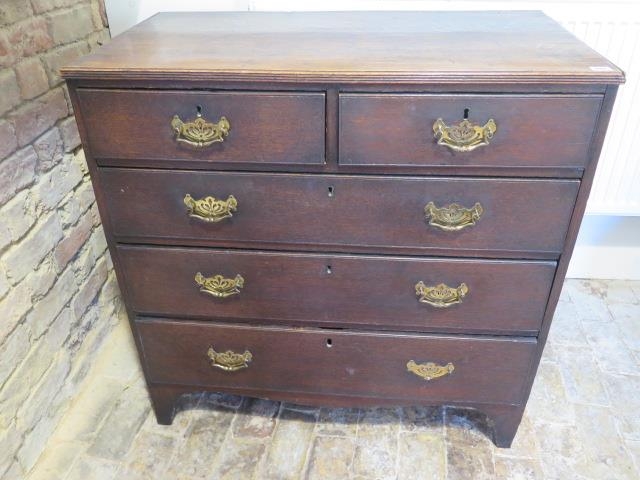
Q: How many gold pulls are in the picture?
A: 8